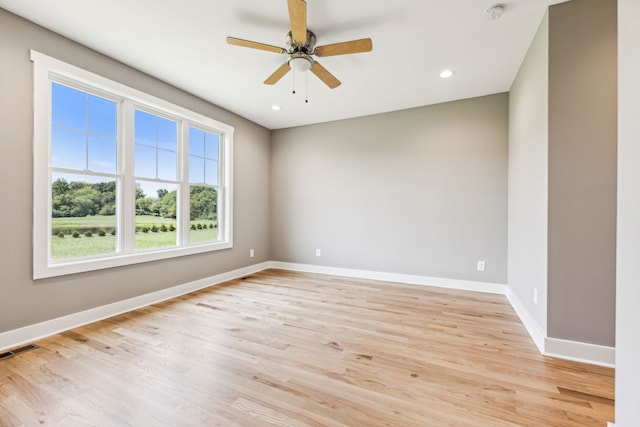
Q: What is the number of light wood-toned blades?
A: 5